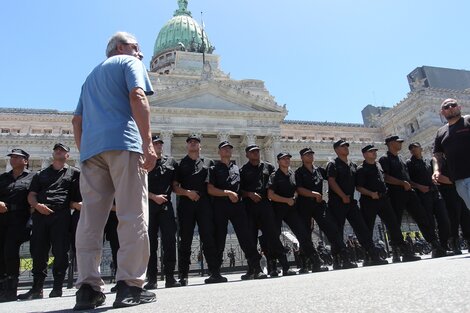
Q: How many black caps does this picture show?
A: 12